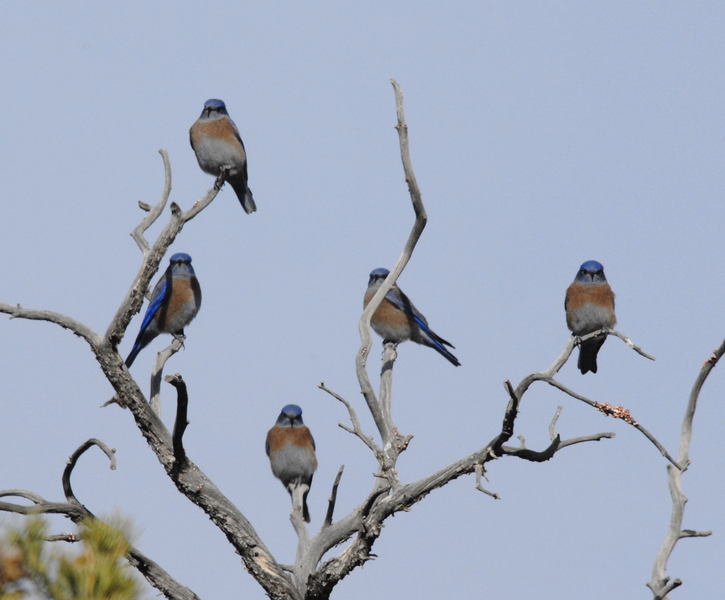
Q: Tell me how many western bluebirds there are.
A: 5